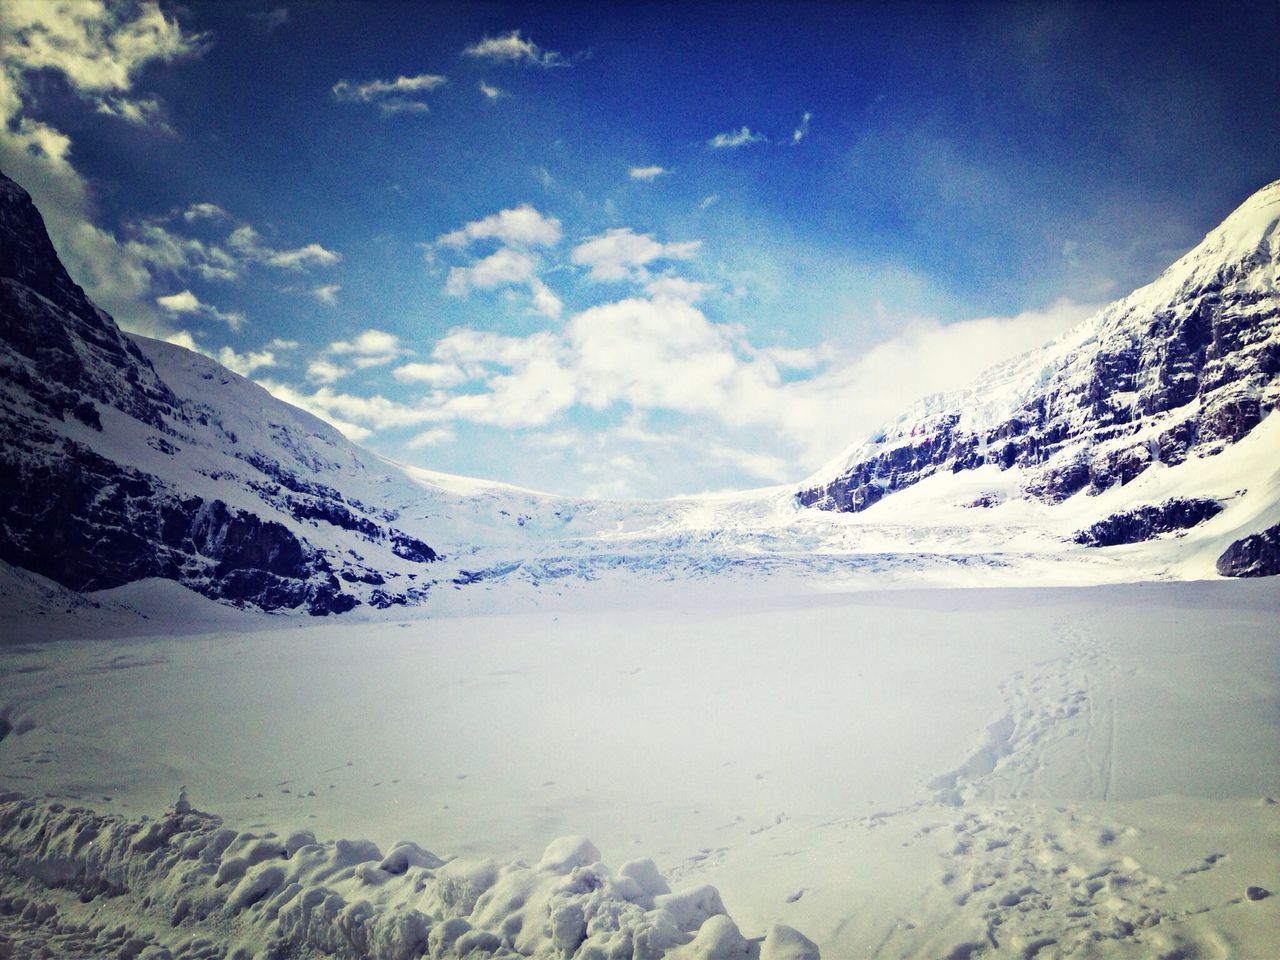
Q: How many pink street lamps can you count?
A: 0